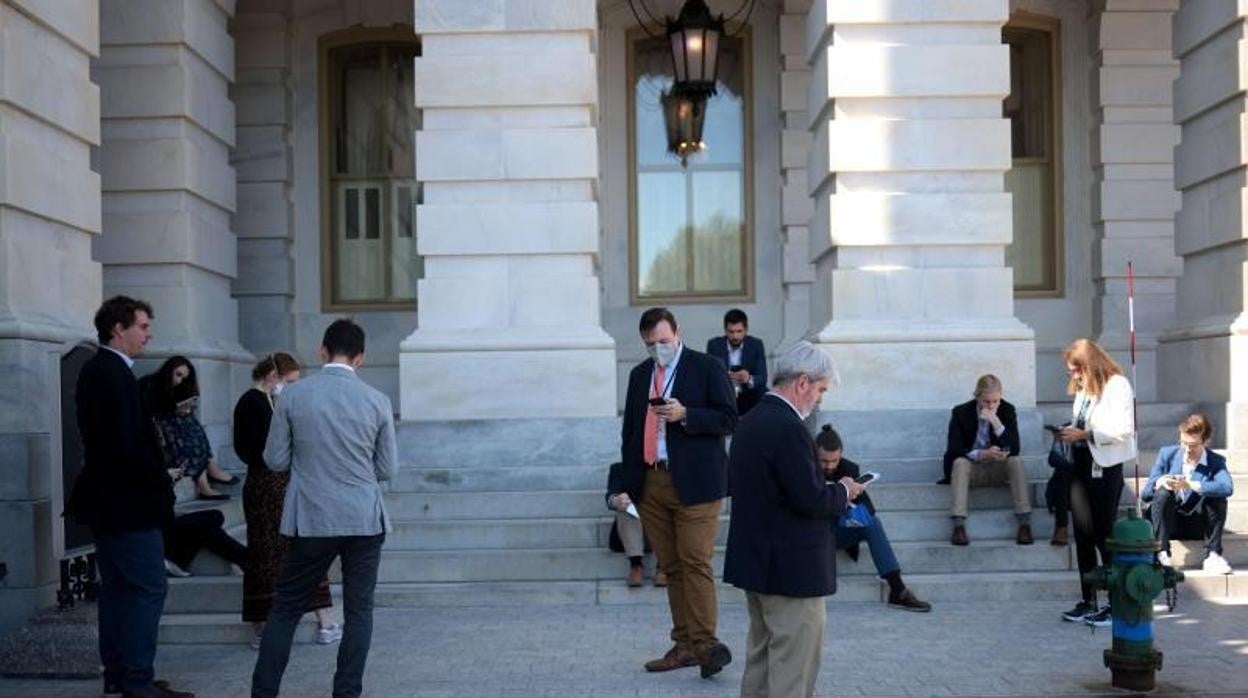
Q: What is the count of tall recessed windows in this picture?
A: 3